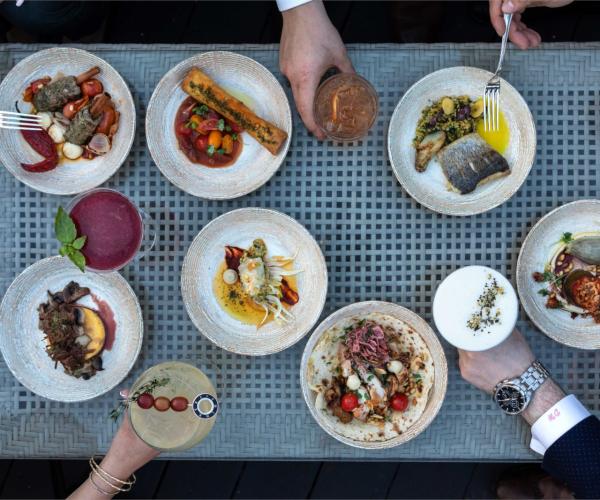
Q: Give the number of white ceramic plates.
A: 7